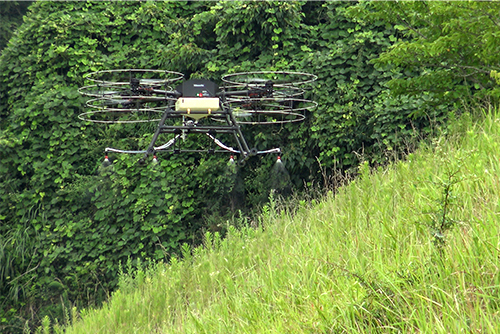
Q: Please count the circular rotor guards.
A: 8